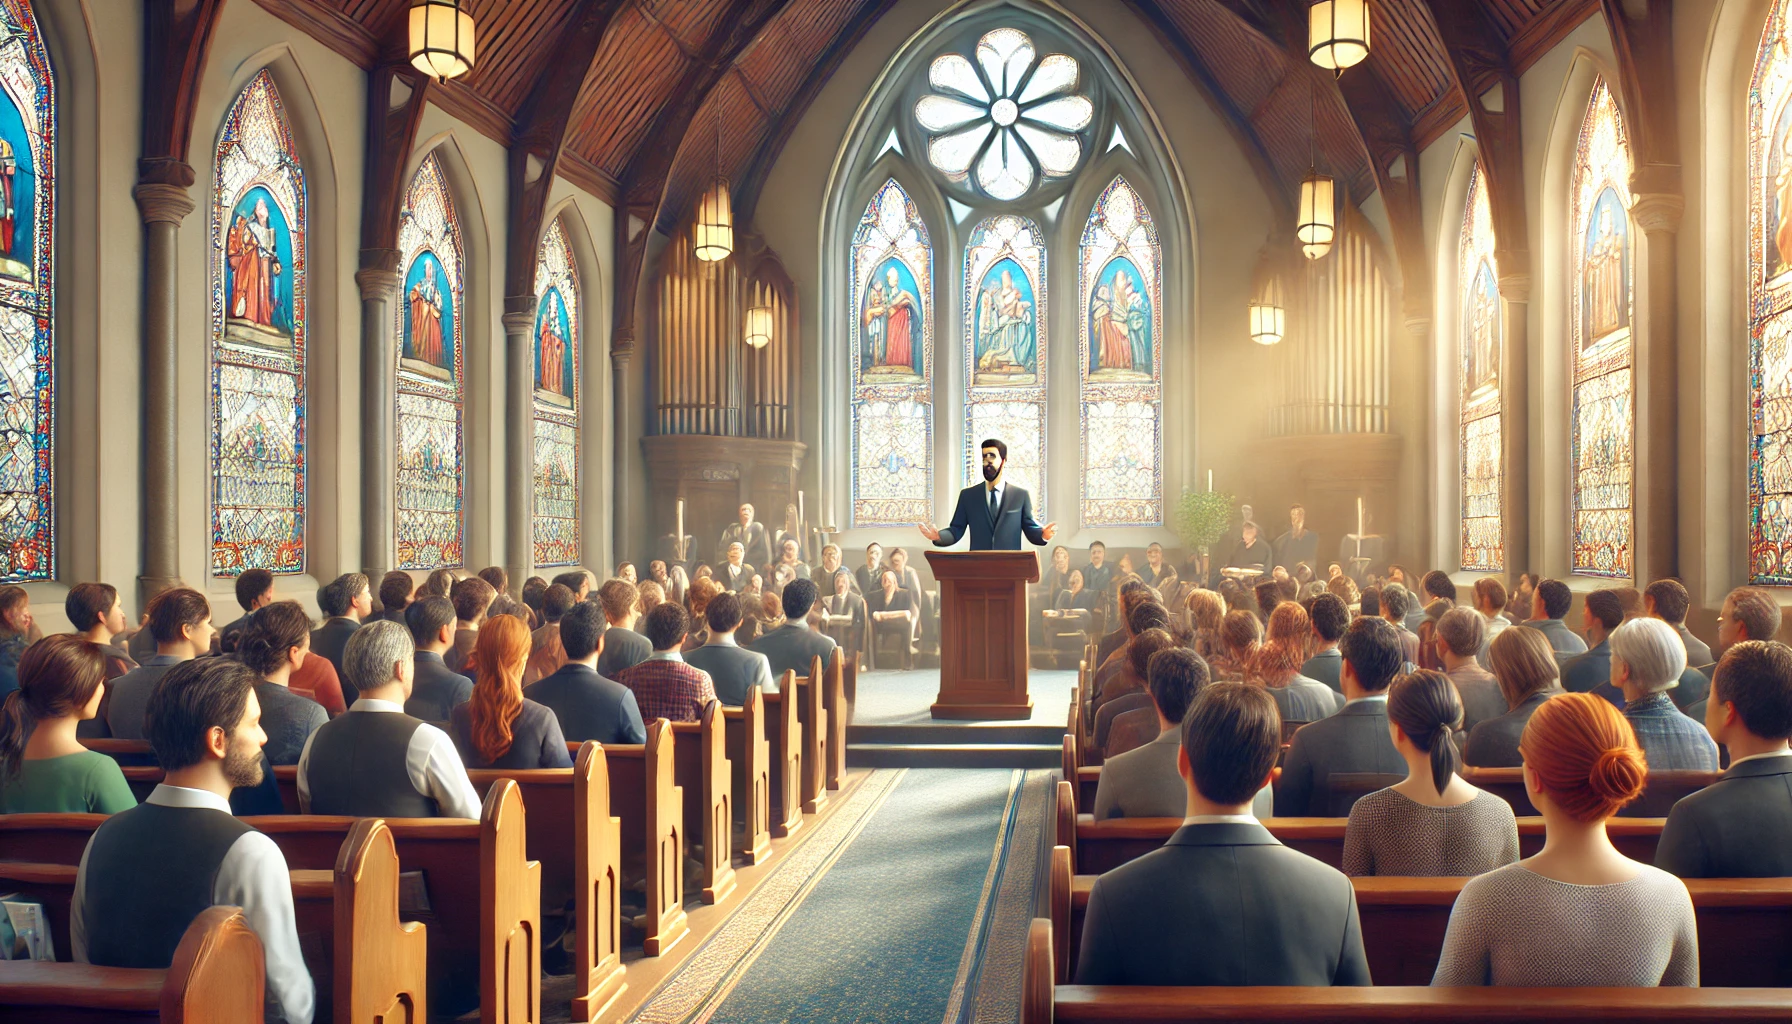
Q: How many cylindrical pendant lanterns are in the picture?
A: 6